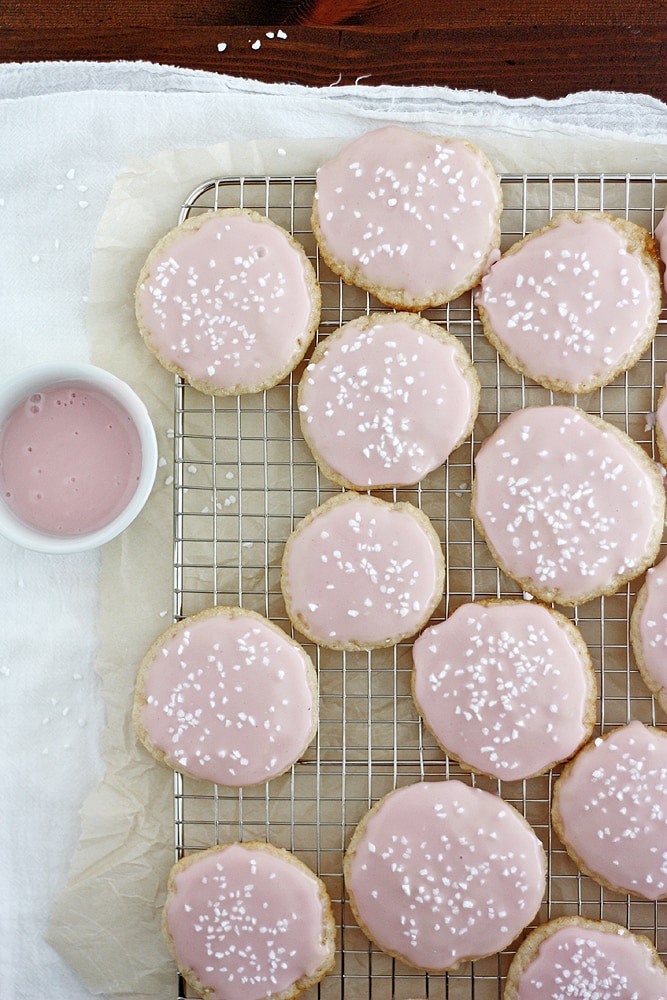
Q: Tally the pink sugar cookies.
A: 15